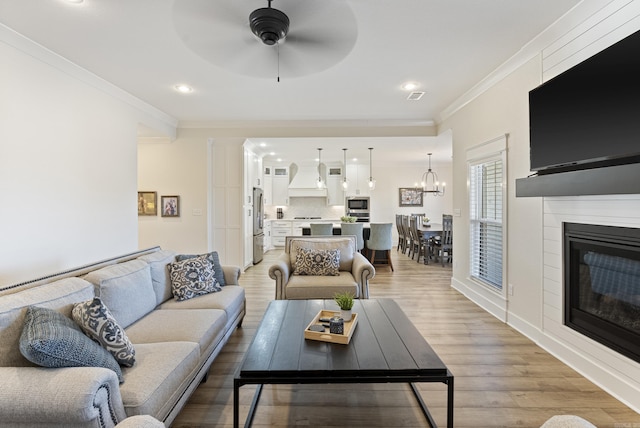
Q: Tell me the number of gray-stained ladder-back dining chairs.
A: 5